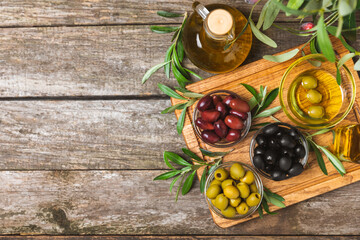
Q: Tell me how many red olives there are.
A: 12